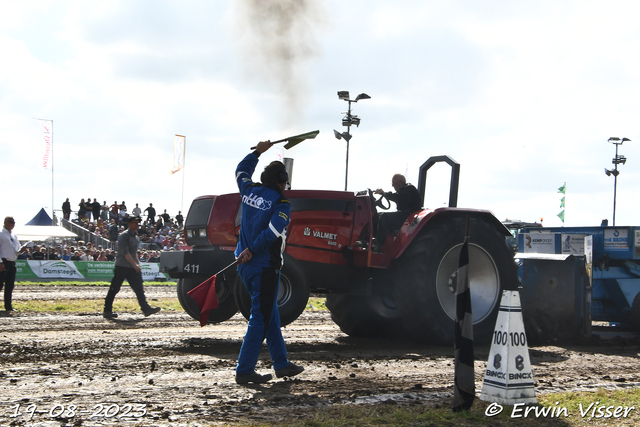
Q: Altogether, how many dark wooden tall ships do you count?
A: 0